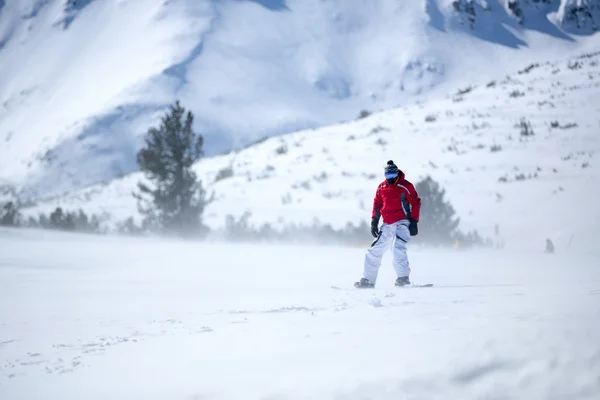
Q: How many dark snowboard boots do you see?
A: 2